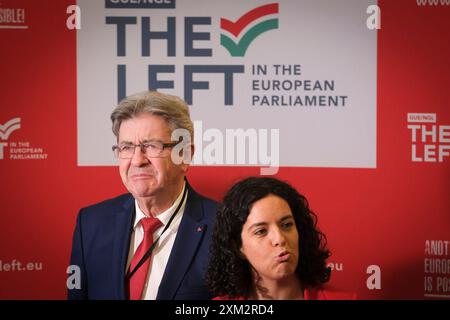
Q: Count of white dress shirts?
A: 1